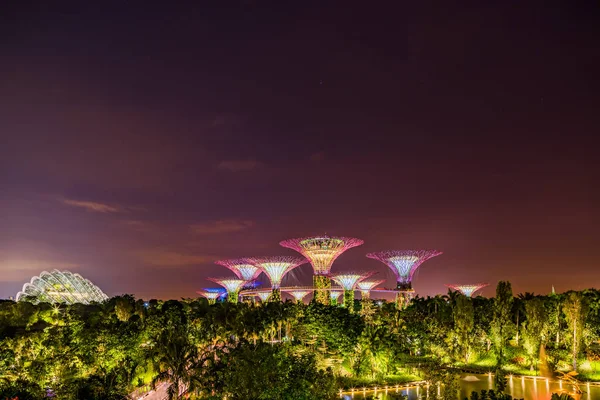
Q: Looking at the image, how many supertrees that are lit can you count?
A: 12